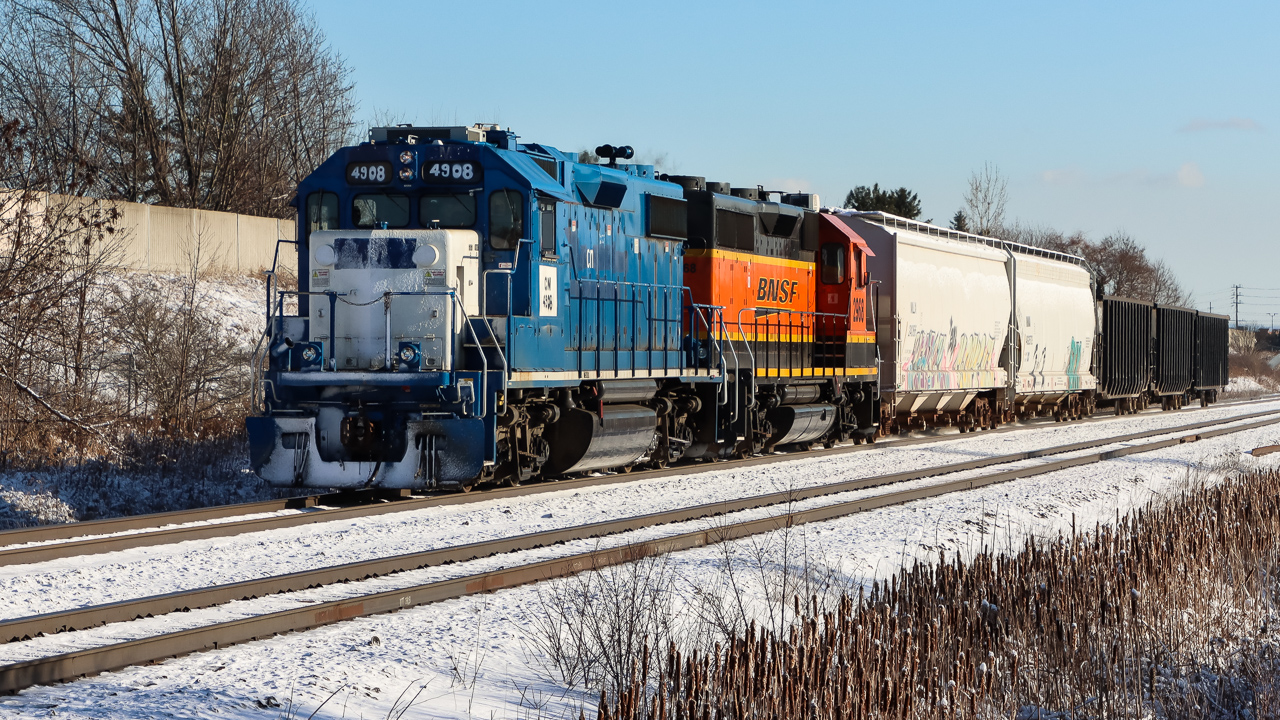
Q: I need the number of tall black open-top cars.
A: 3